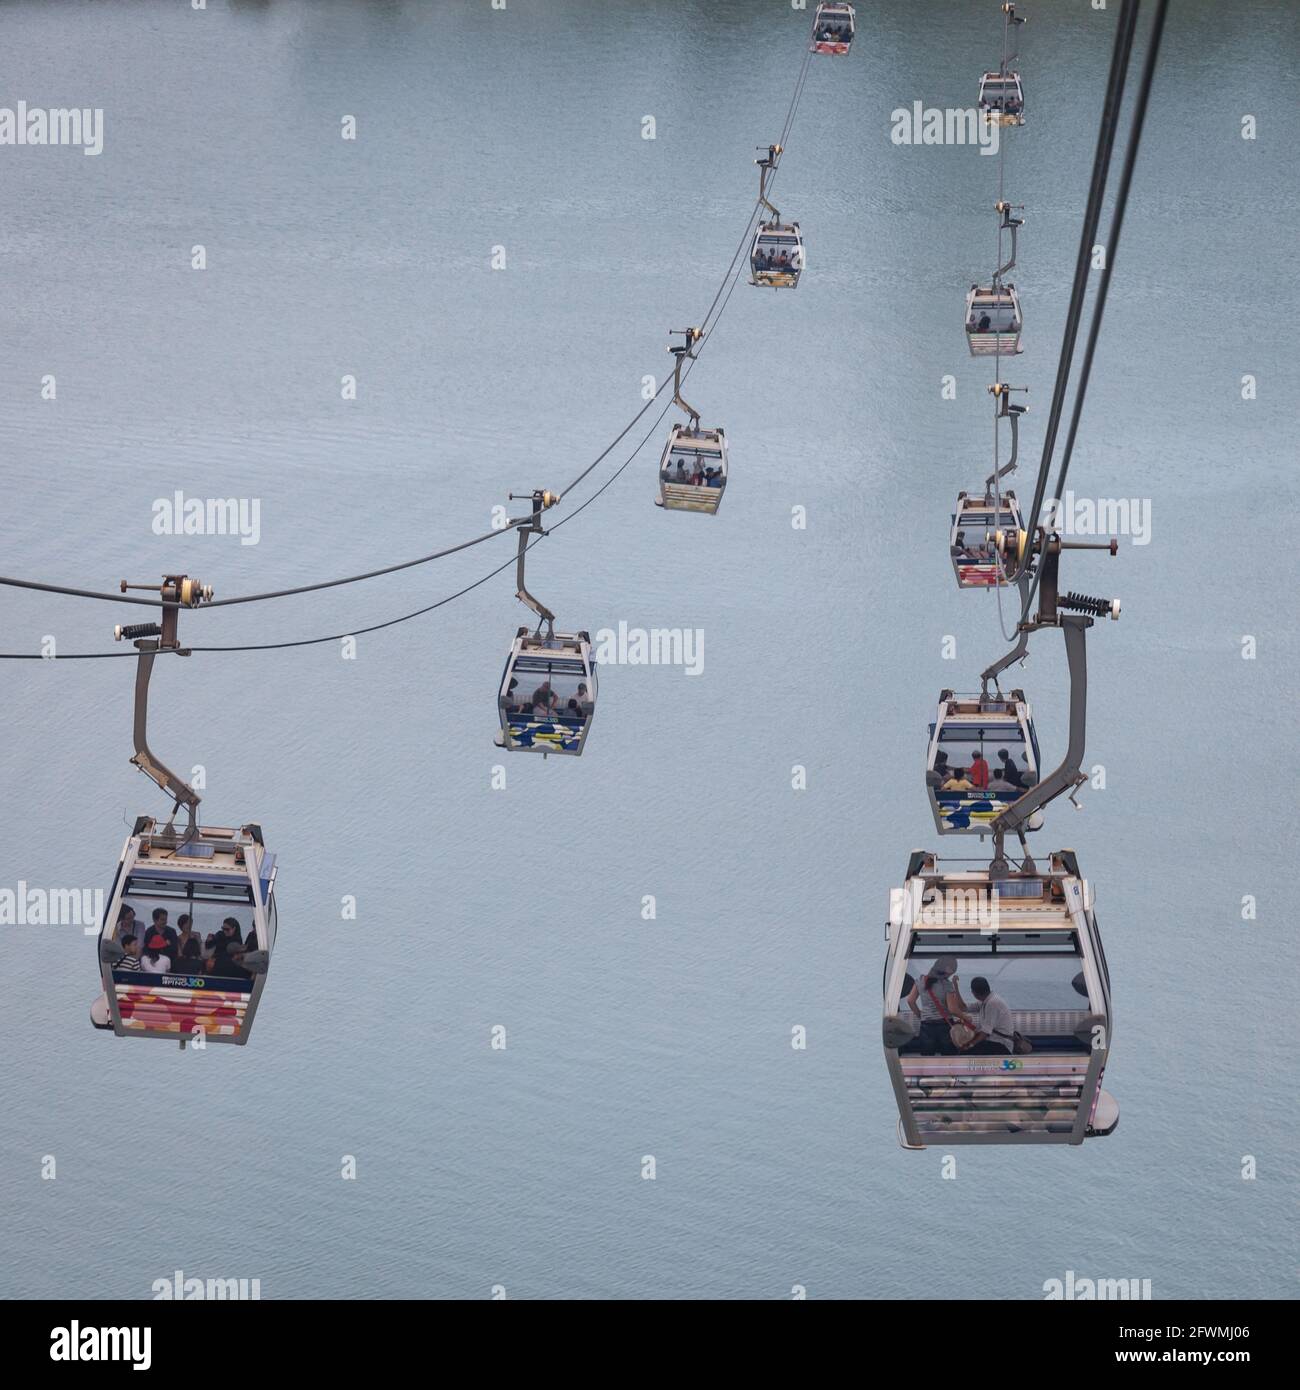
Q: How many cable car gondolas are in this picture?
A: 10